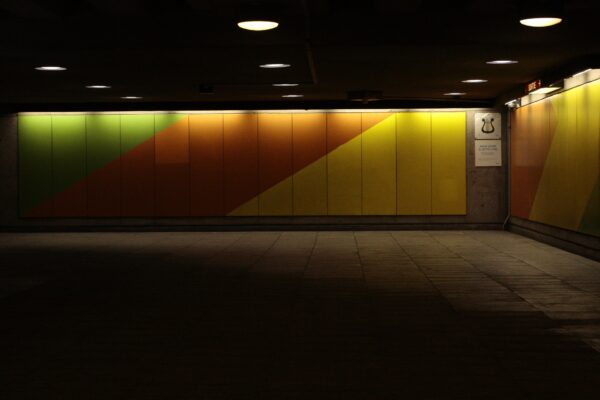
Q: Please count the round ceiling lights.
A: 11